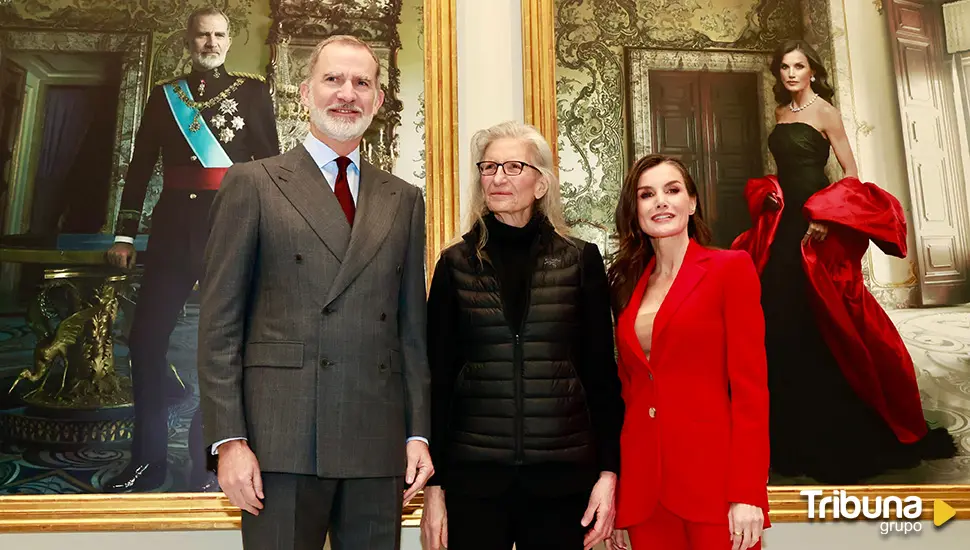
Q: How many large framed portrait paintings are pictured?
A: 2